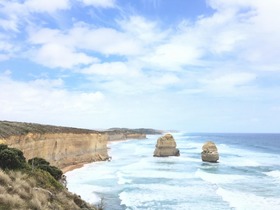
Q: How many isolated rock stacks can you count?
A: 2